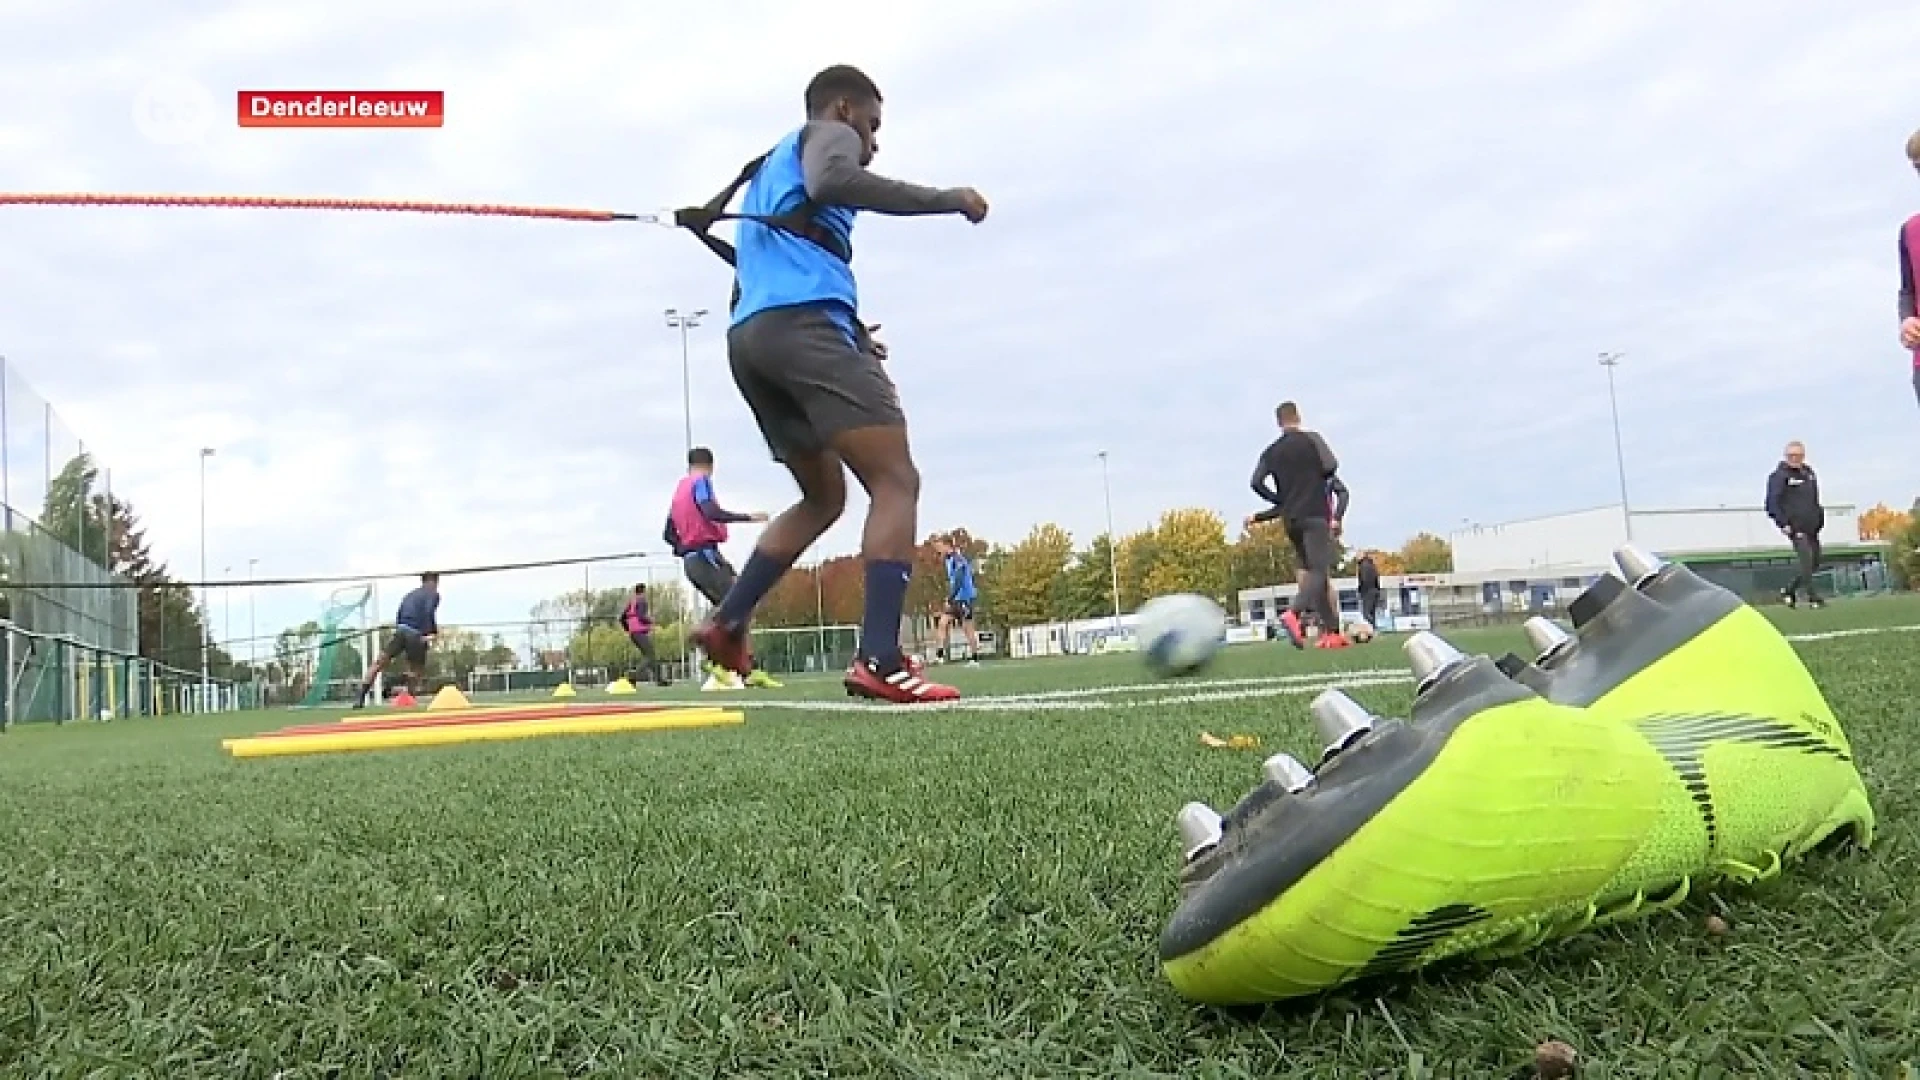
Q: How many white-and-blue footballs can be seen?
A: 1